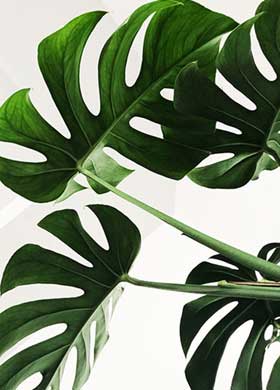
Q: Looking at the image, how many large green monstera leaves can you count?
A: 4